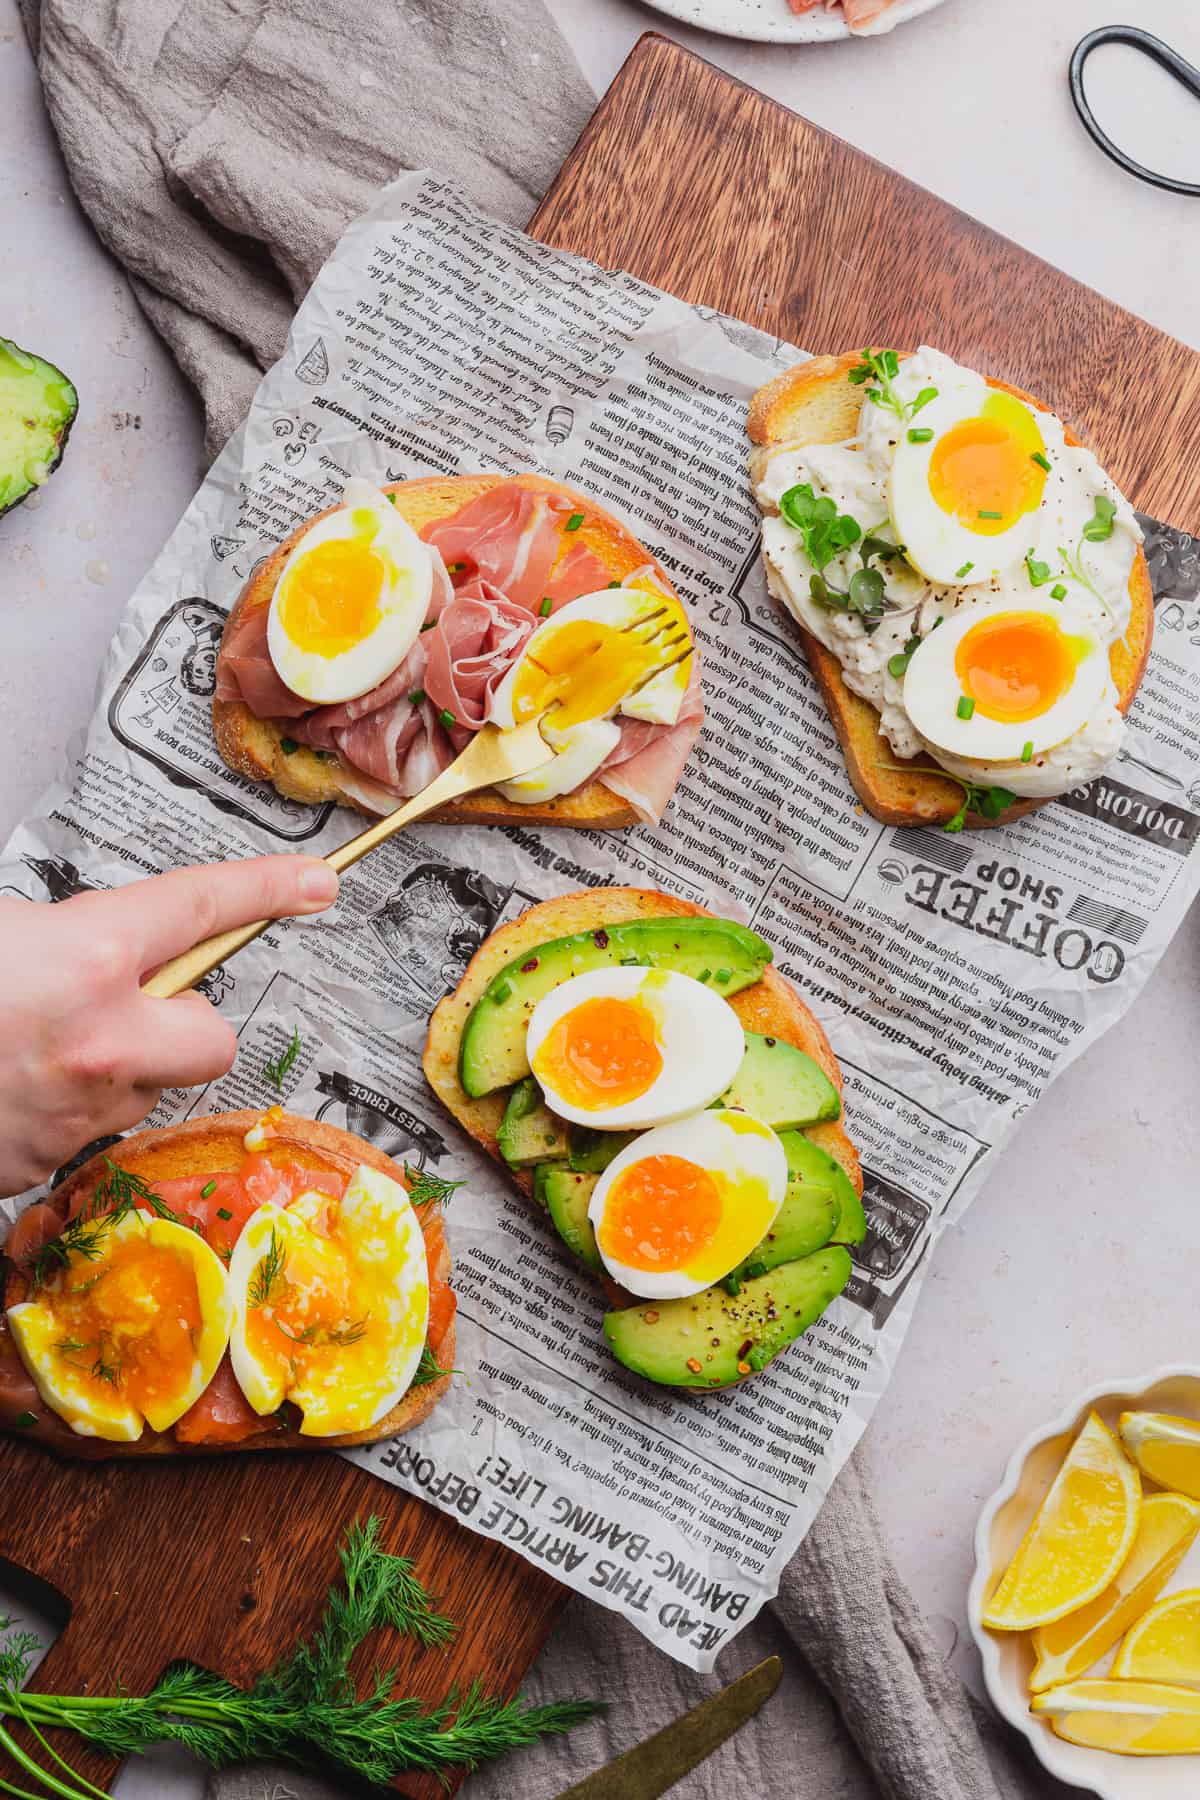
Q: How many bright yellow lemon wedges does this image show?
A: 5